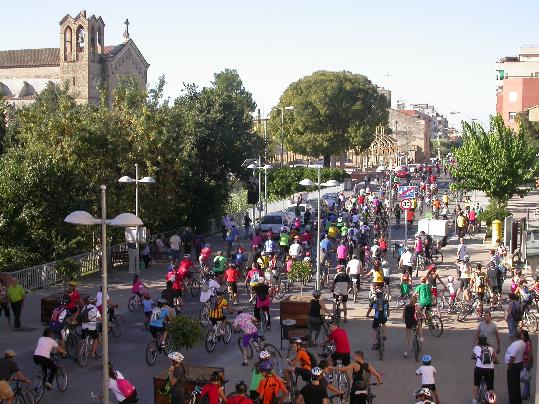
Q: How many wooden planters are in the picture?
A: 3